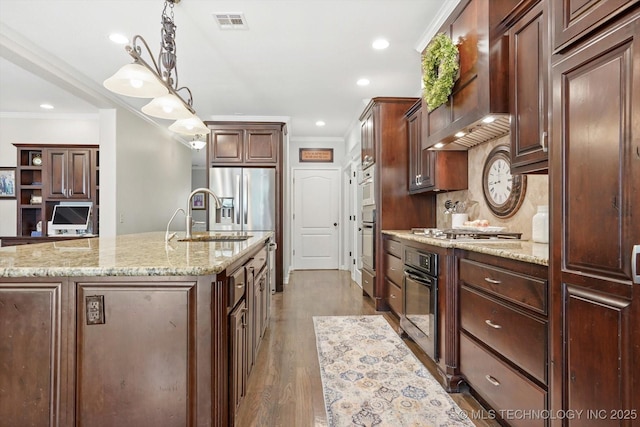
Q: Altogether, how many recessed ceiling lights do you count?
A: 5